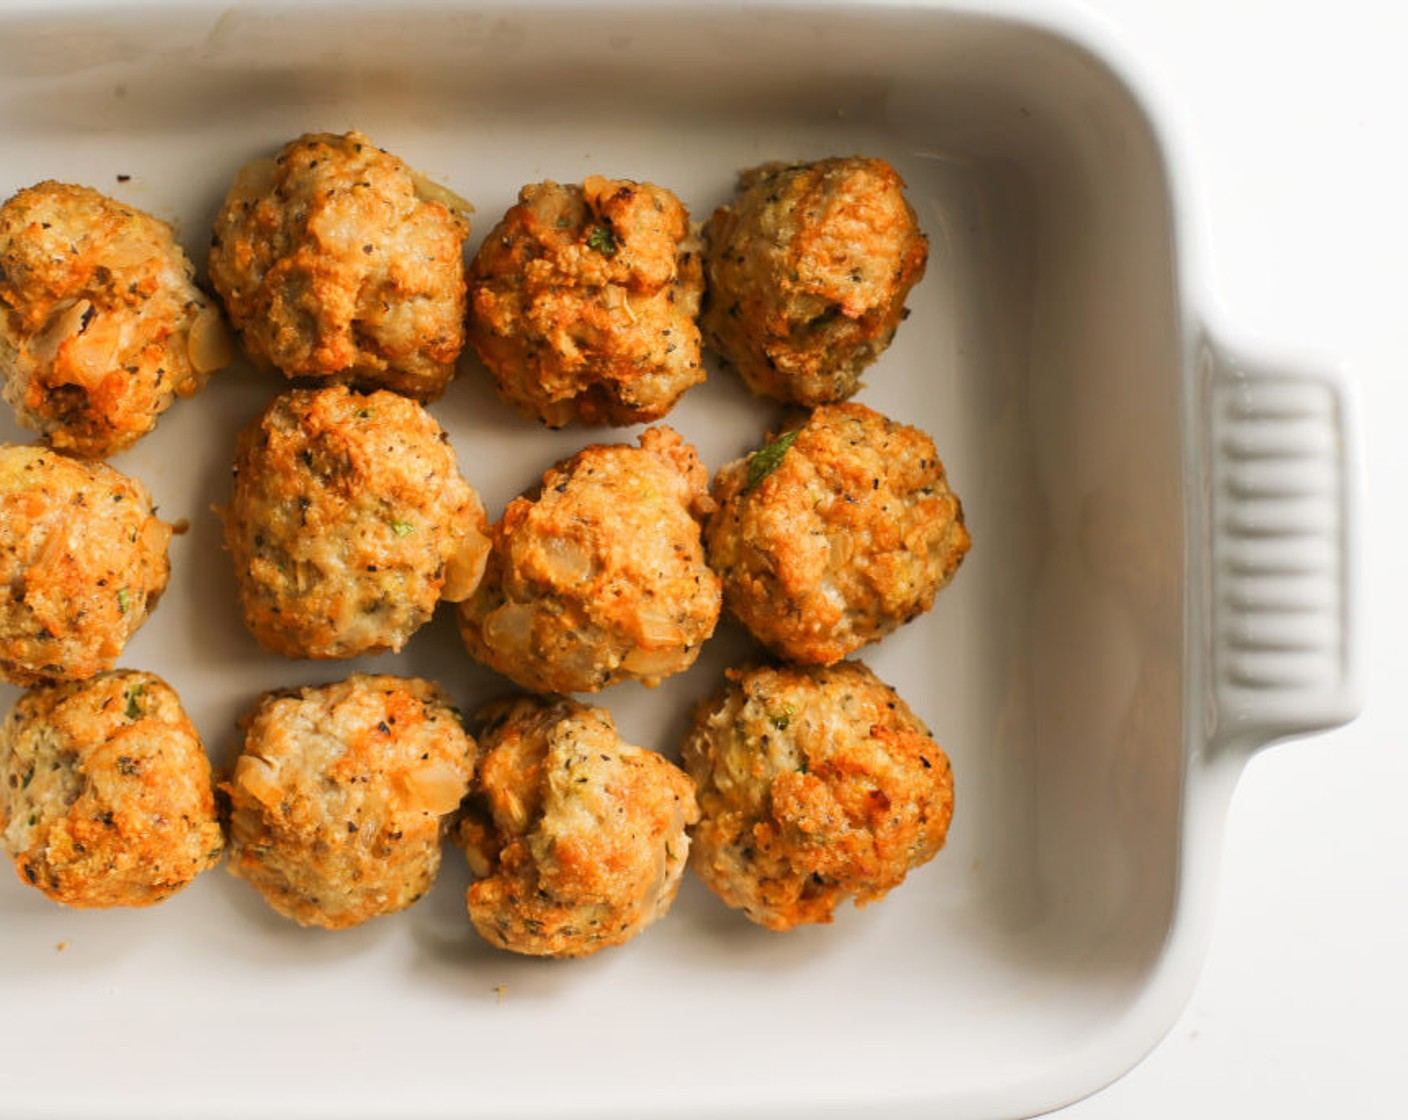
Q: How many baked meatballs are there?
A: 12